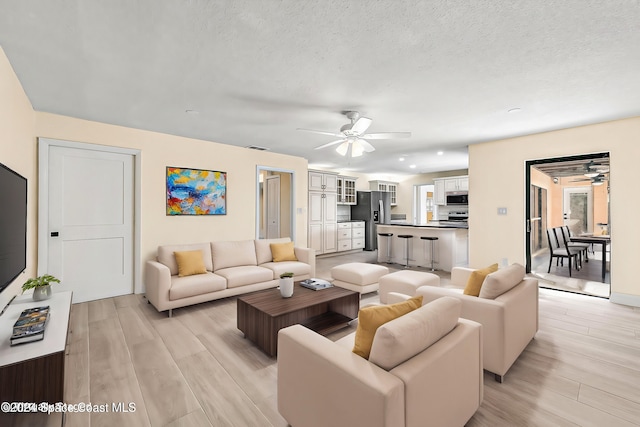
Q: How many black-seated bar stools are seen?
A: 3